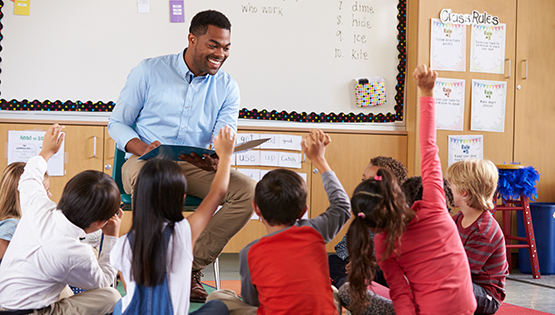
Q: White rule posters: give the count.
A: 5